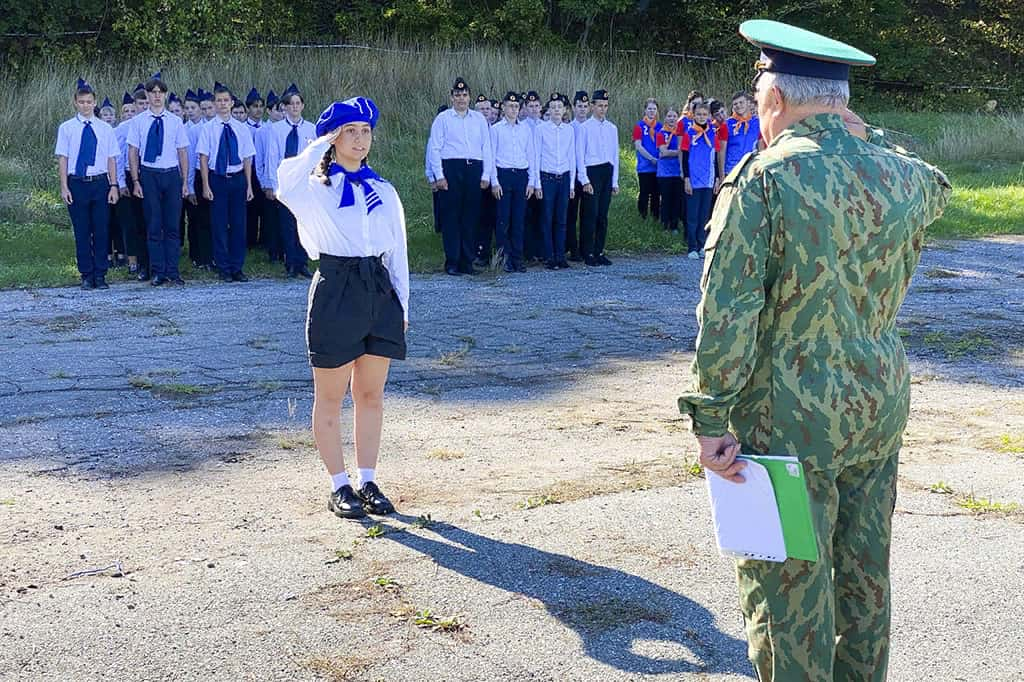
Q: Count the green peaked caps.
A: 1